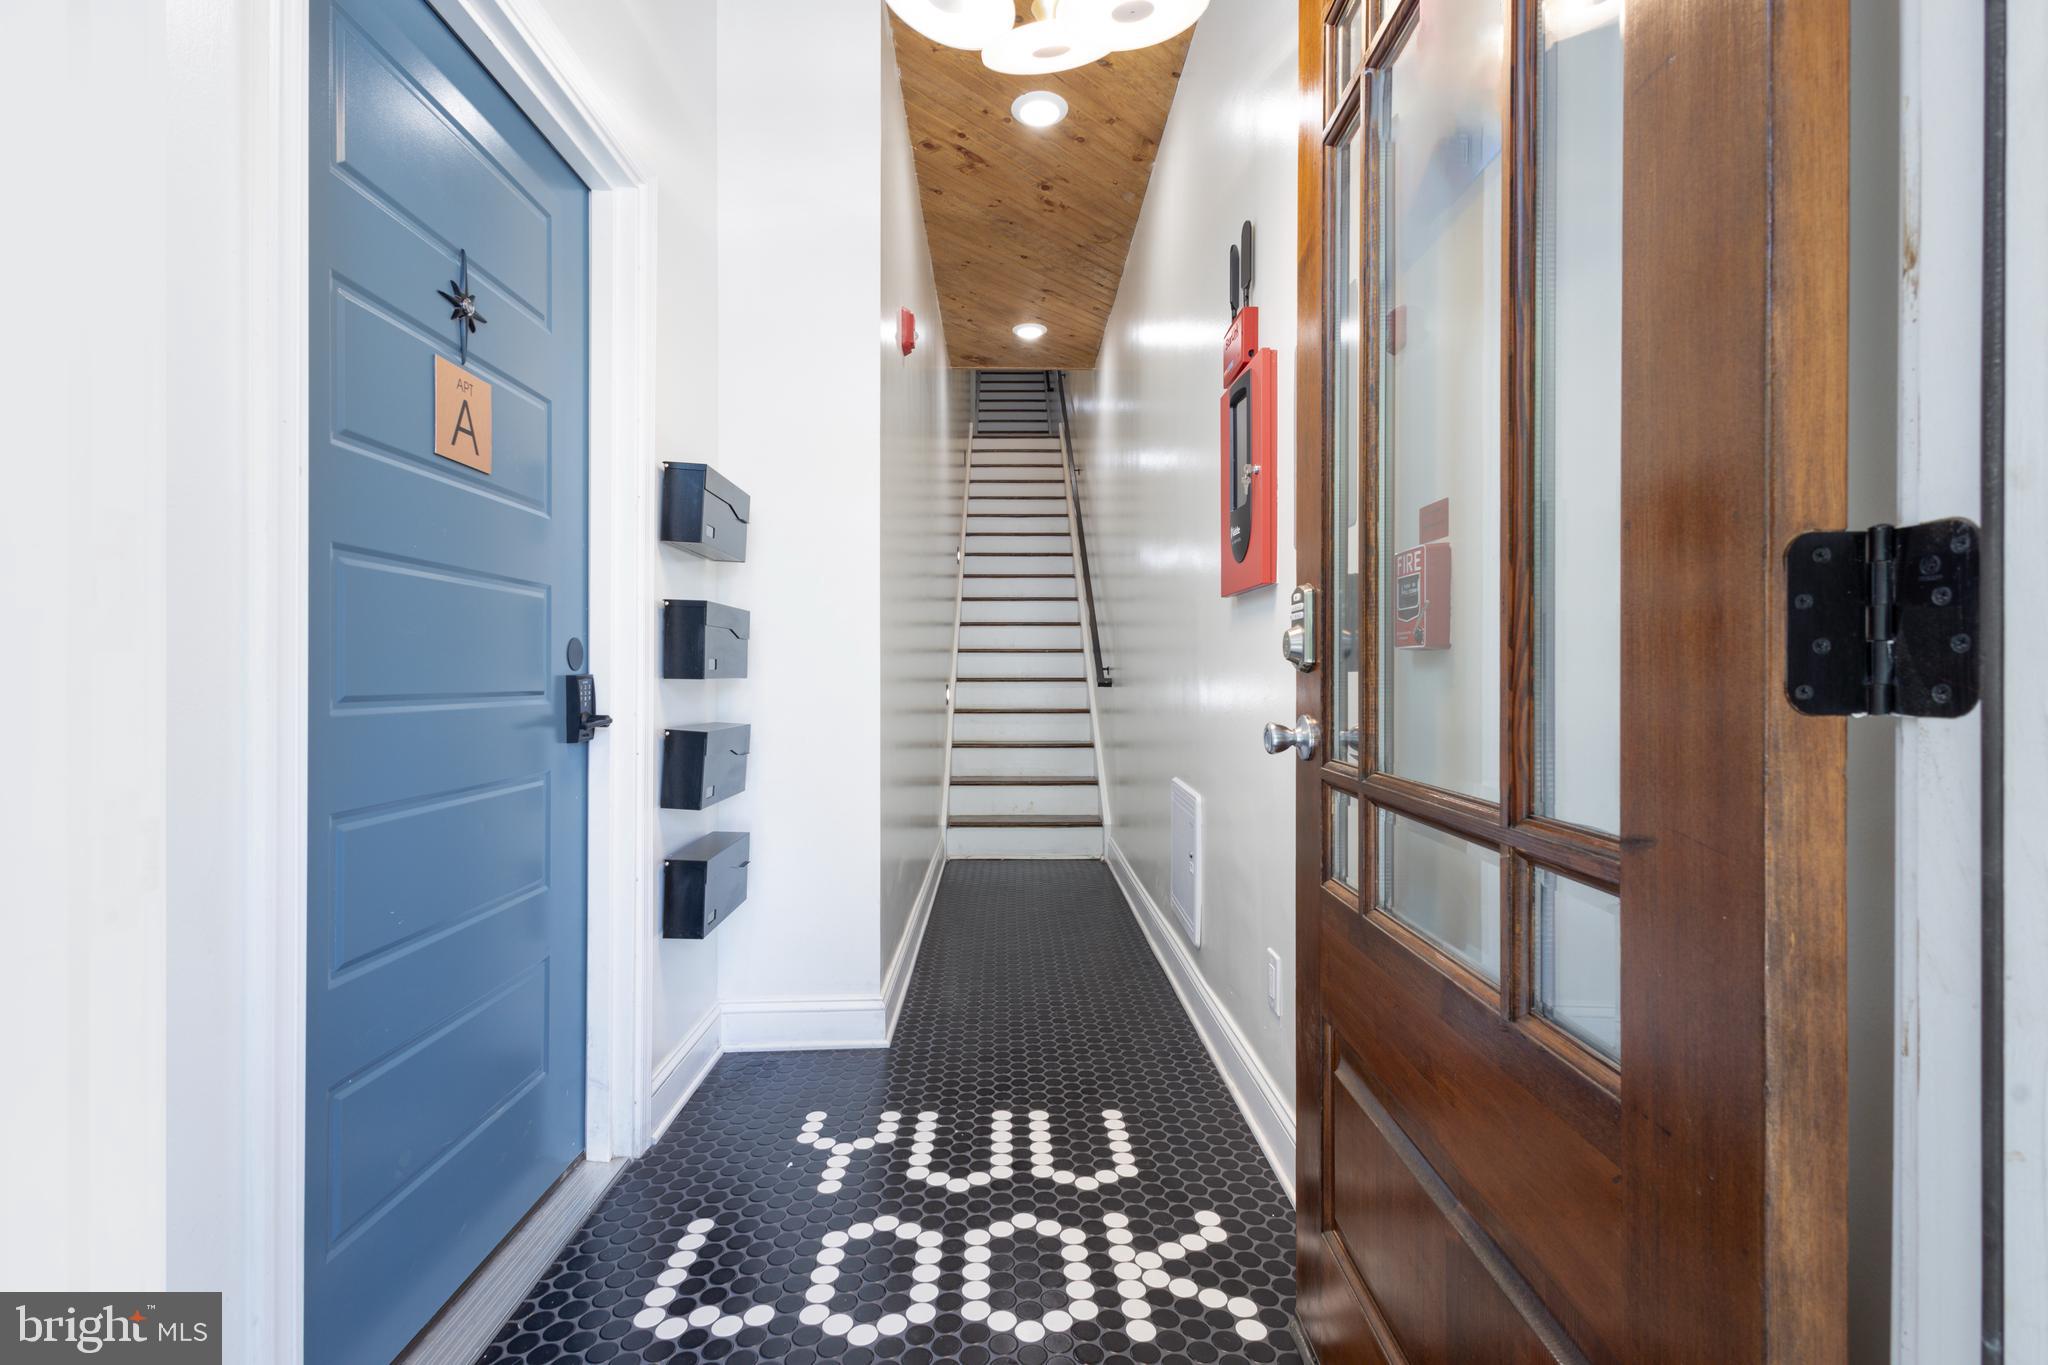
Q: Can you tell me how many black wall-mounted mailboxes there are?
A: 4